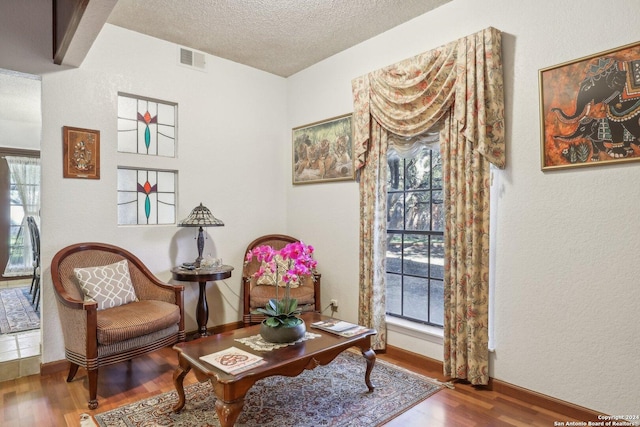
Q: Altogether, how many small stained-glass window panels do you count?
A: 2